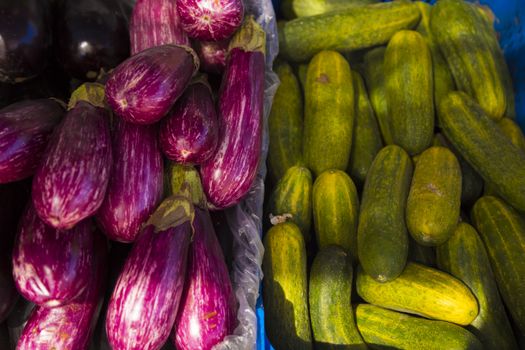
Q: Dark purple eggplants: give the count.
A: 2